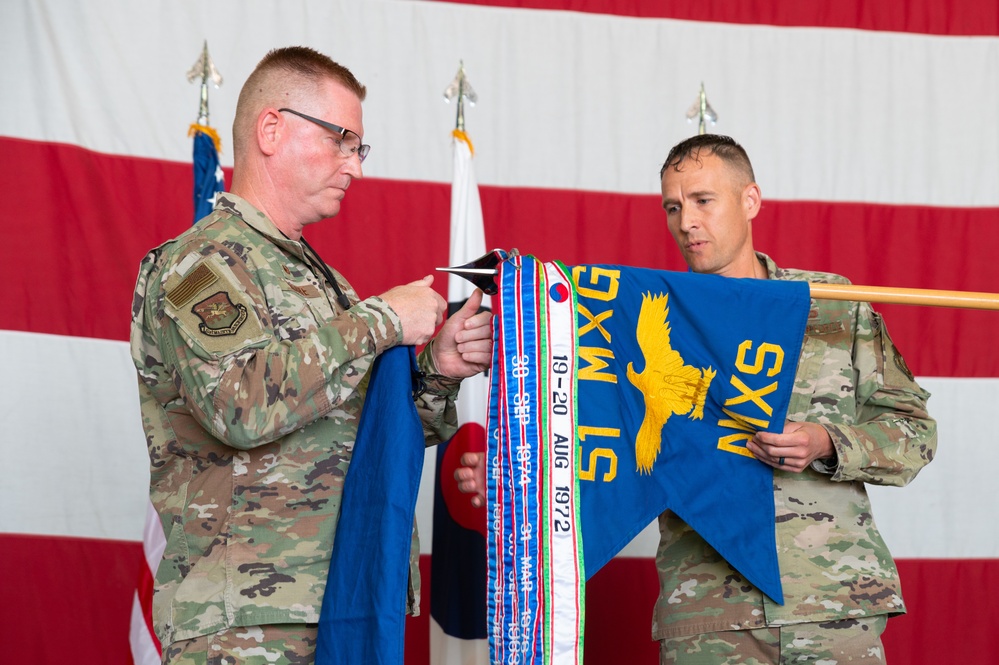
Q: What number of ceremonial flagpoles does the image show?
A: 4